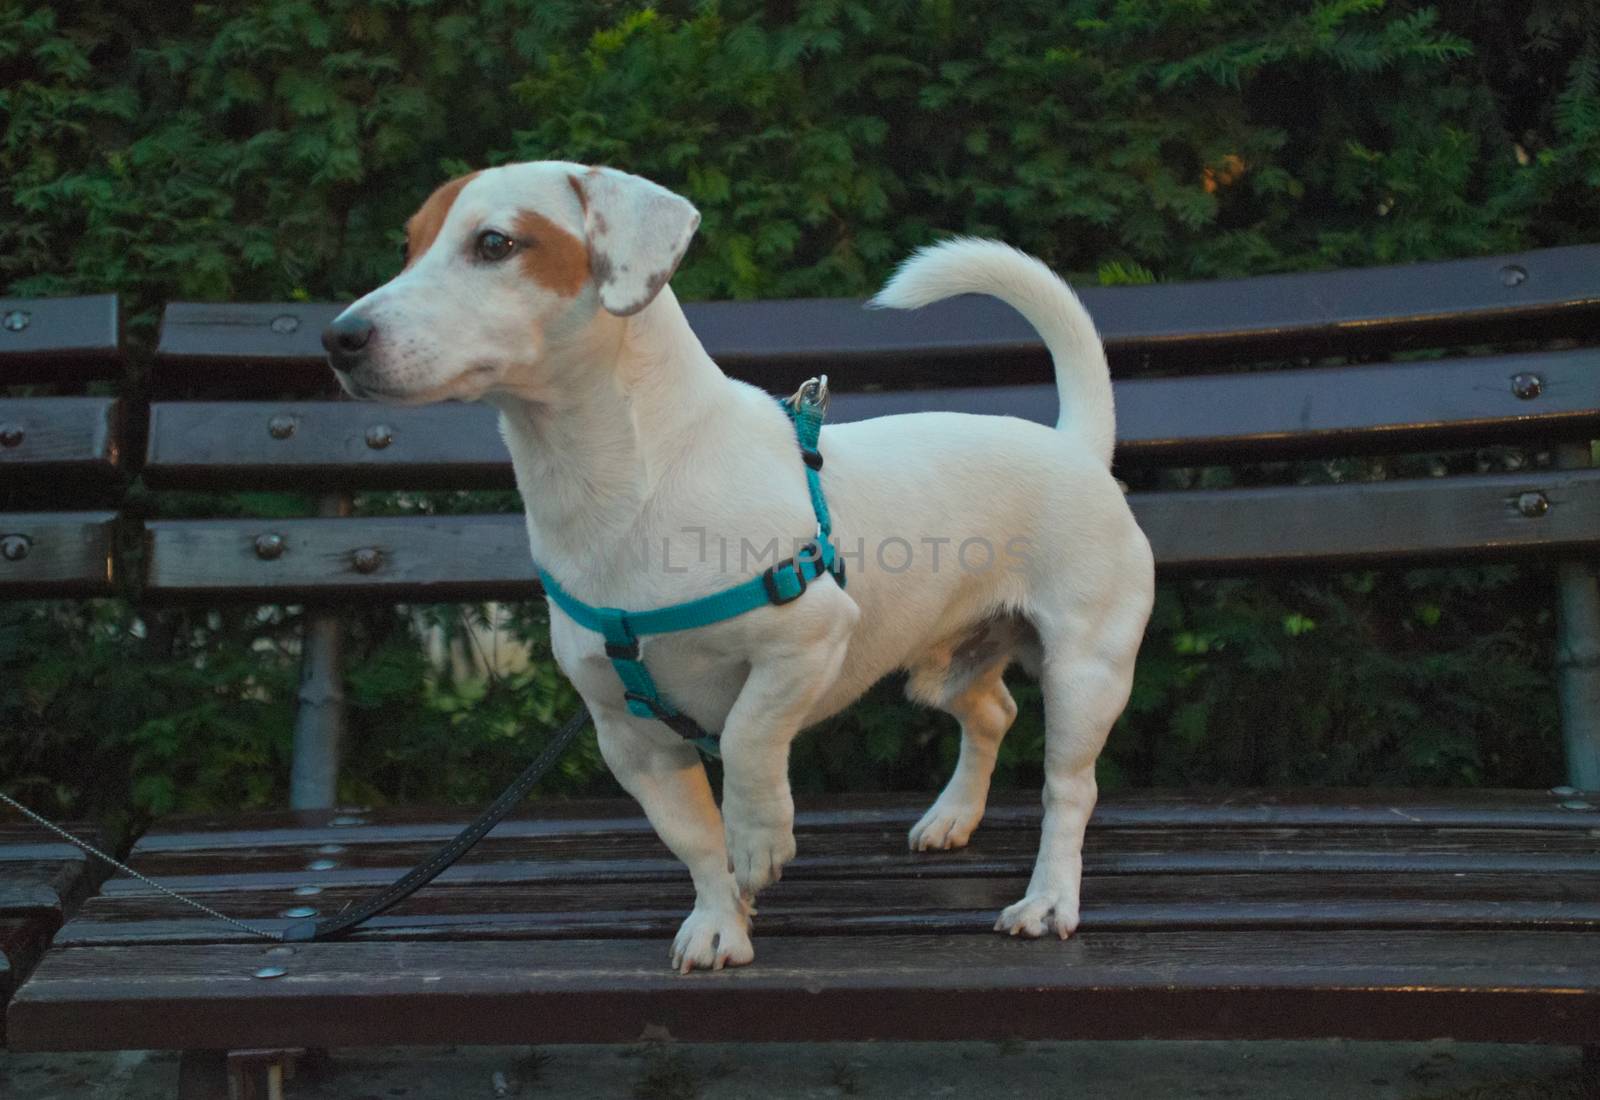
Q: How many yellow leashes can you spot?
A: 0